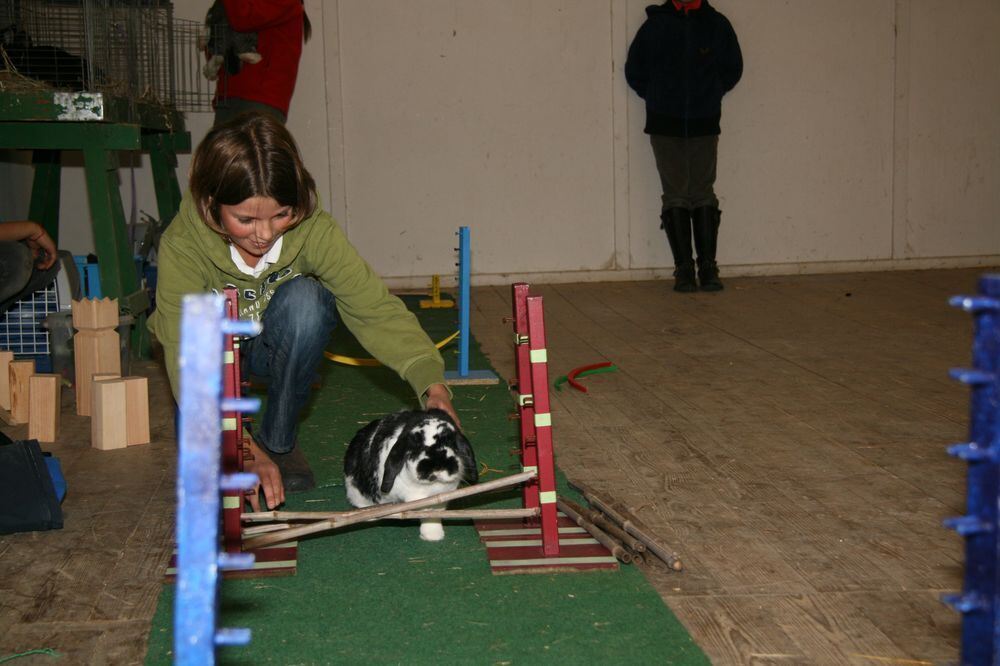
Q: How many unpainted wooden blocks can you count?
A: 7